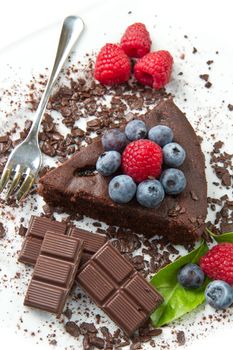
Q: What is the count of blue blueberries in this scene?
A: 10